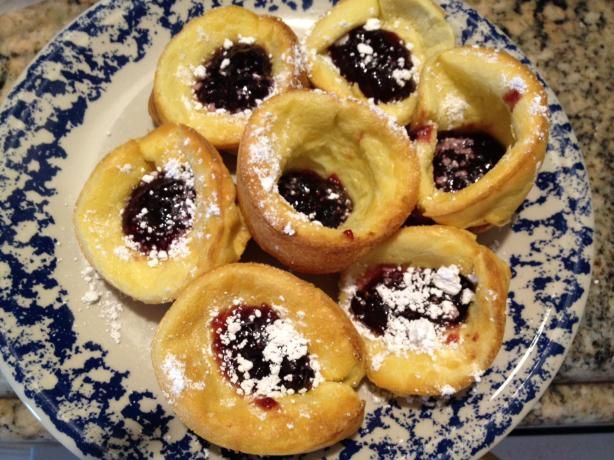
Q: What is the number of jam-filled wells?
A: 7